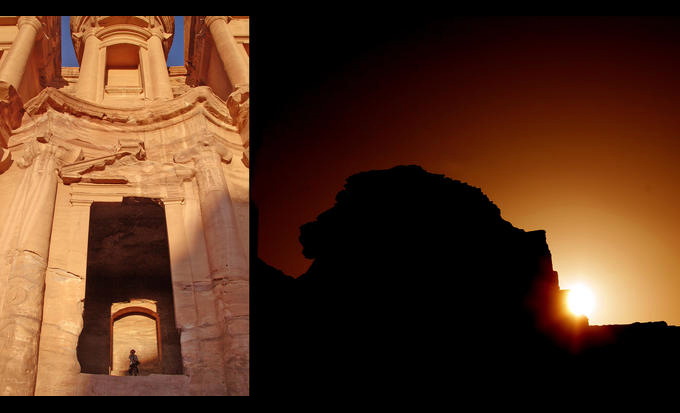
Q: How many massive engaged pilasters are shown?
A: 2